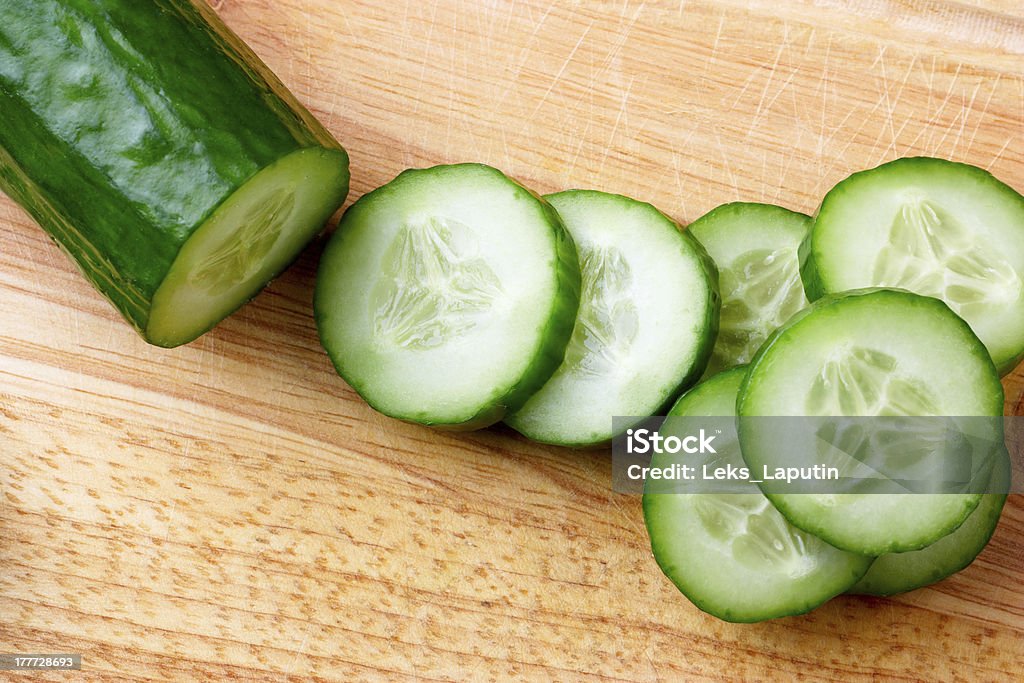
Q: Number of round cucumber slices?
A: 7